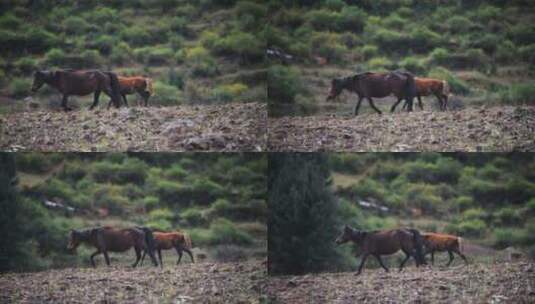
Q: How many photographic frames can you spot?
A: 4